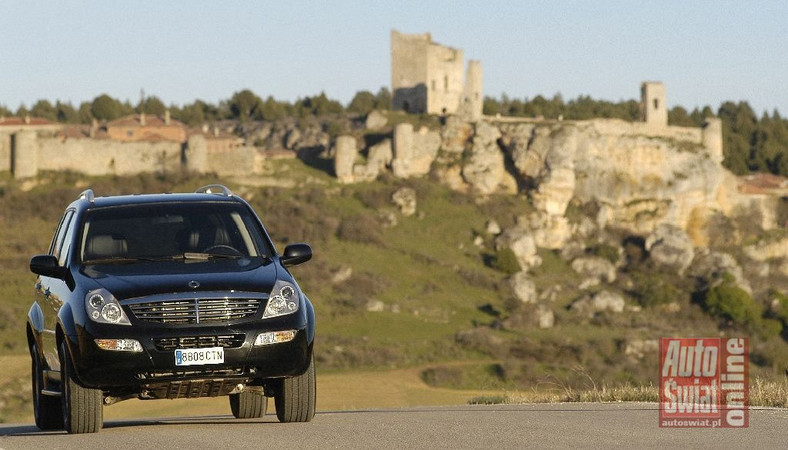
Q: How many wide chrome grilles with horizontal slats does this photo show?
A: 1